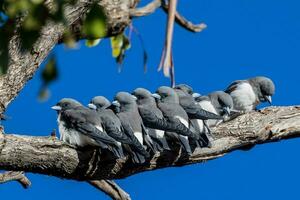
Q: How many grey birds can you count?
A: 8